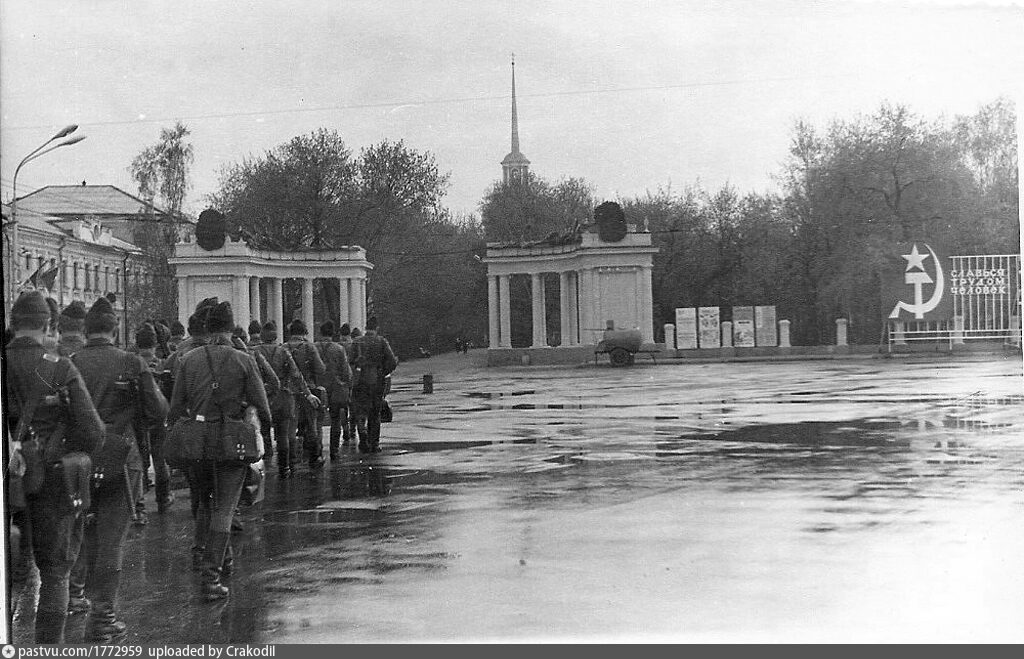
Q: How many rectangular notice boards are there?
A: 4